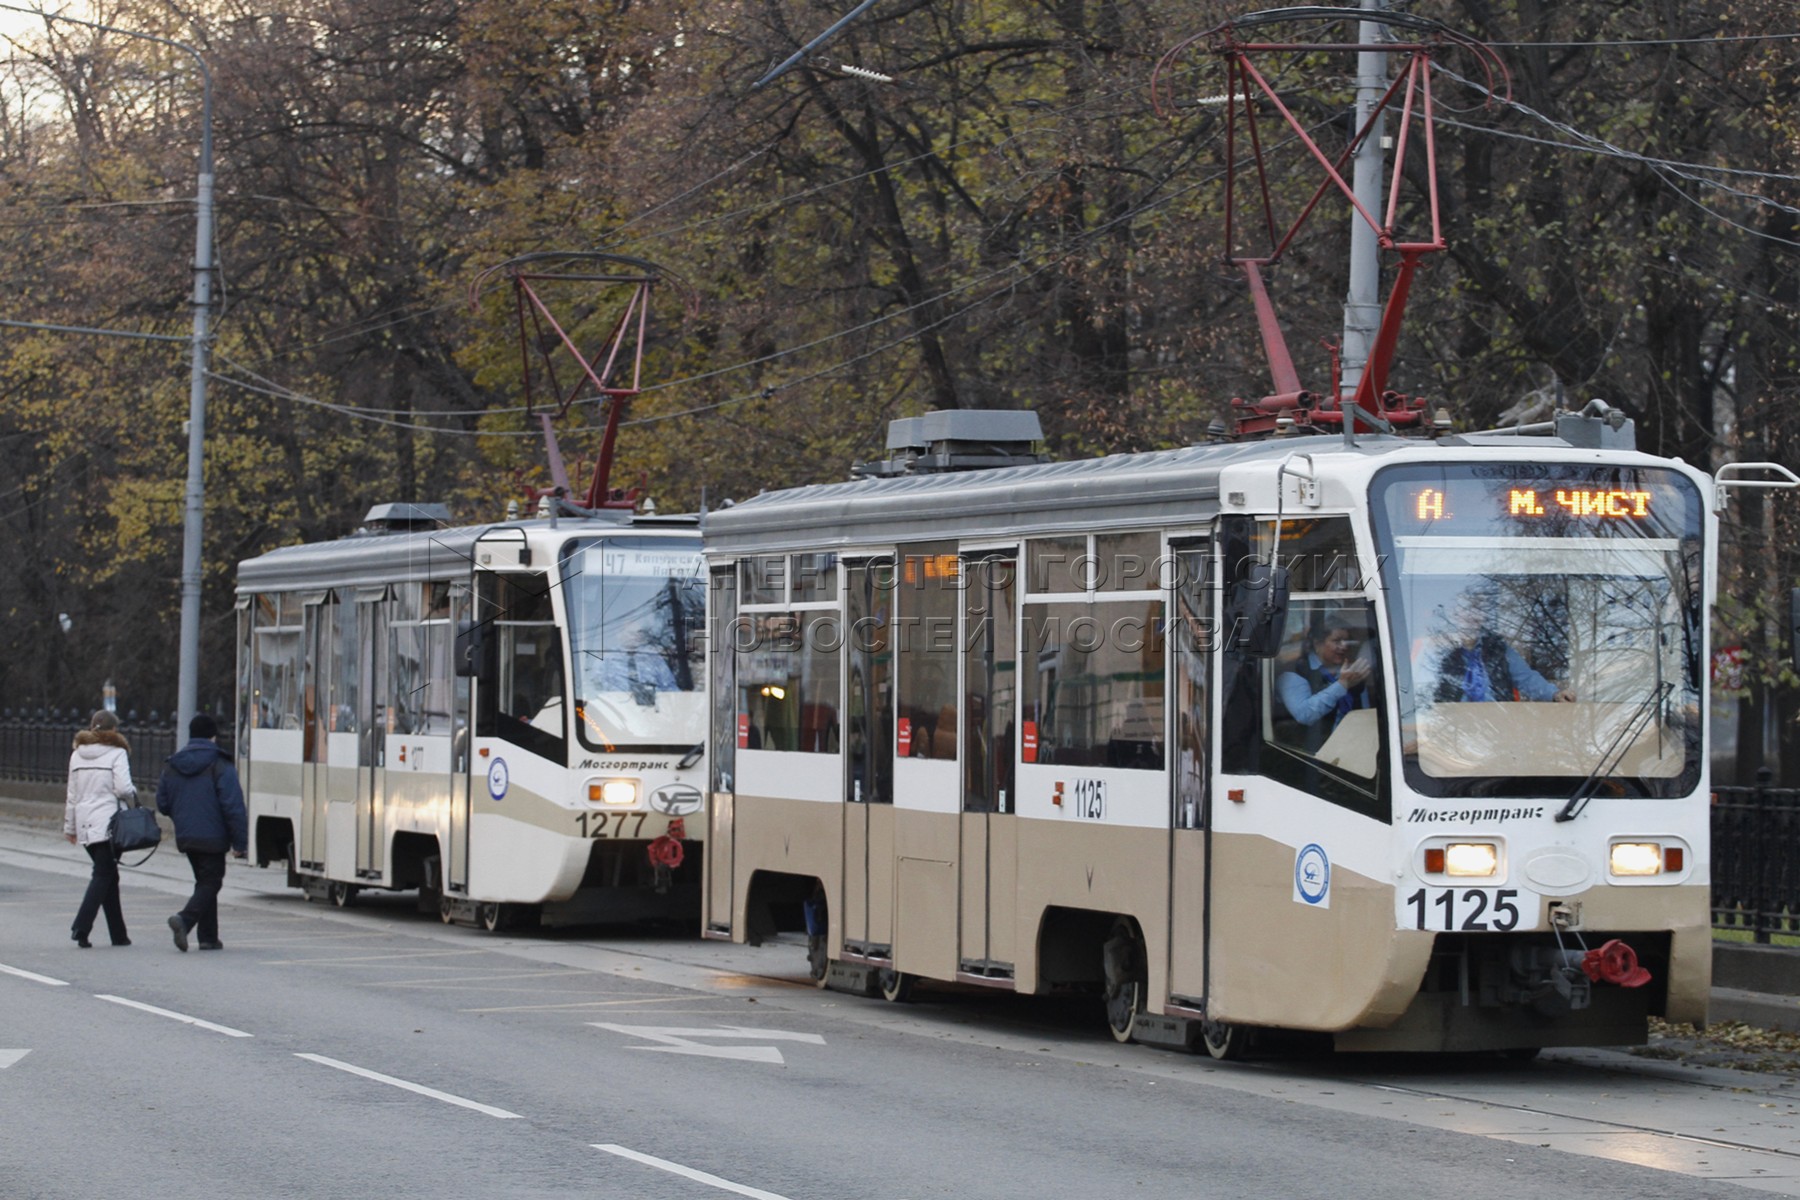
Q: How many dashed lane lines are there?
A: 4